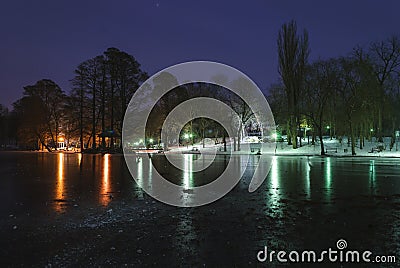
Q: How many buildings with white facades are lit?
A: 1